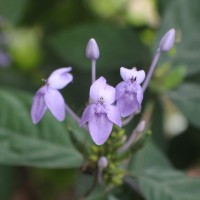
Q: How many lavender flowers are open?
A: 3